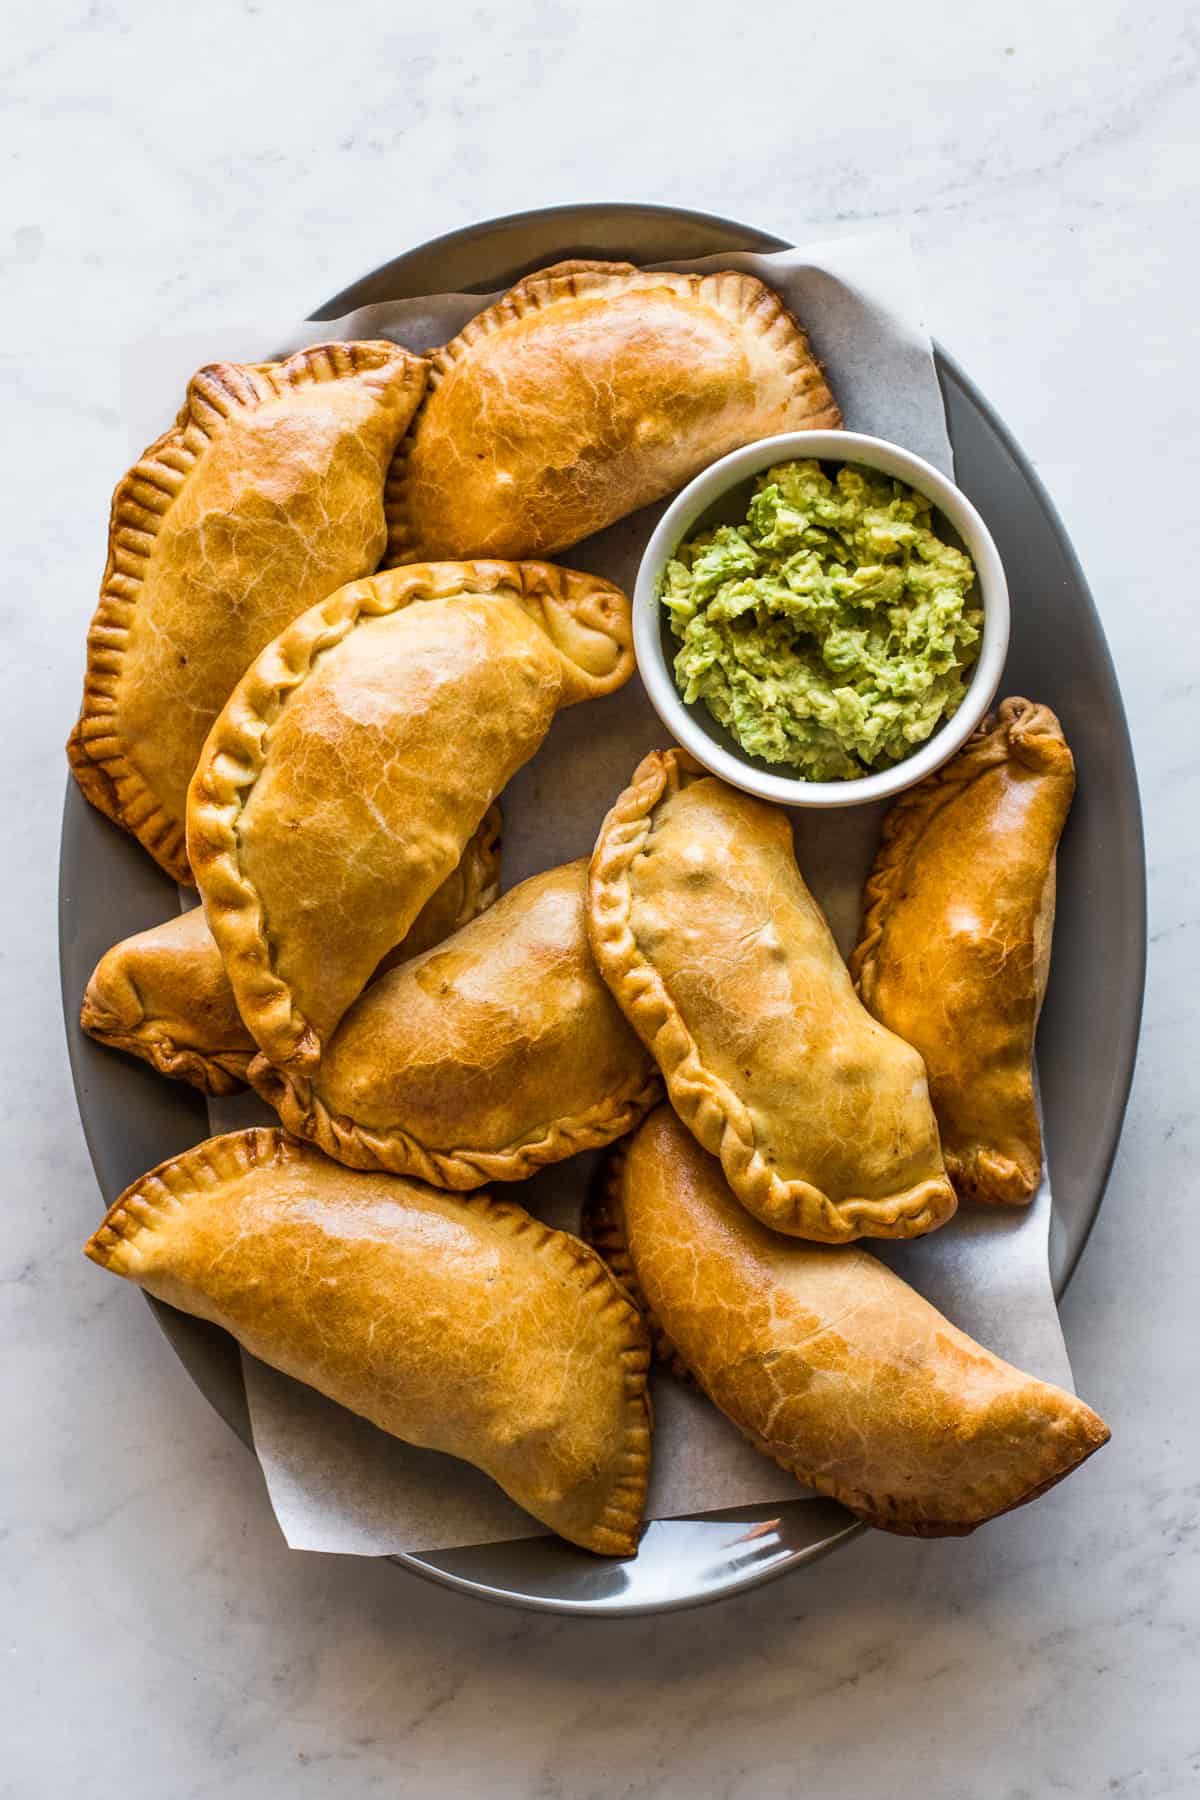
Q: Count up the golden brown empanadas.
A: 9